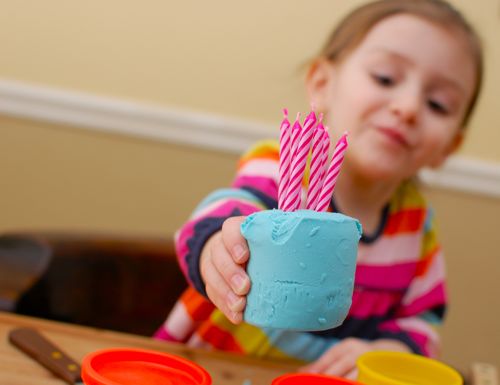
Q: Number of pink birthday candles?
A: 6